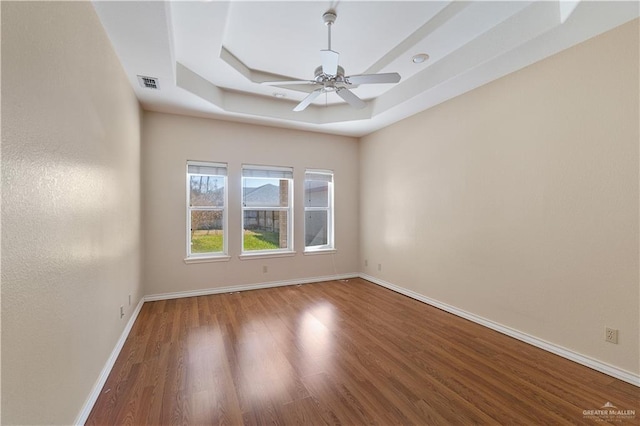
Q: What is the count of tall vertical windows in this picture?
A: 3